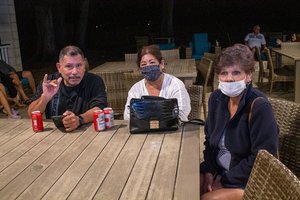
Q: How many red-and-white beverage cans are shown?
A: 3